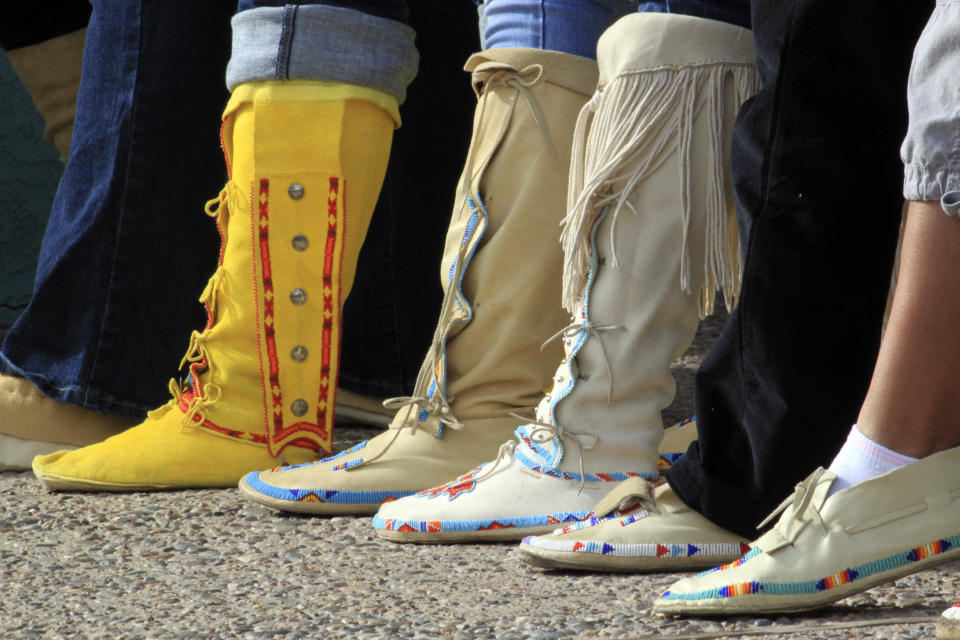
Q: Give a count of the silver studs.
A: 5